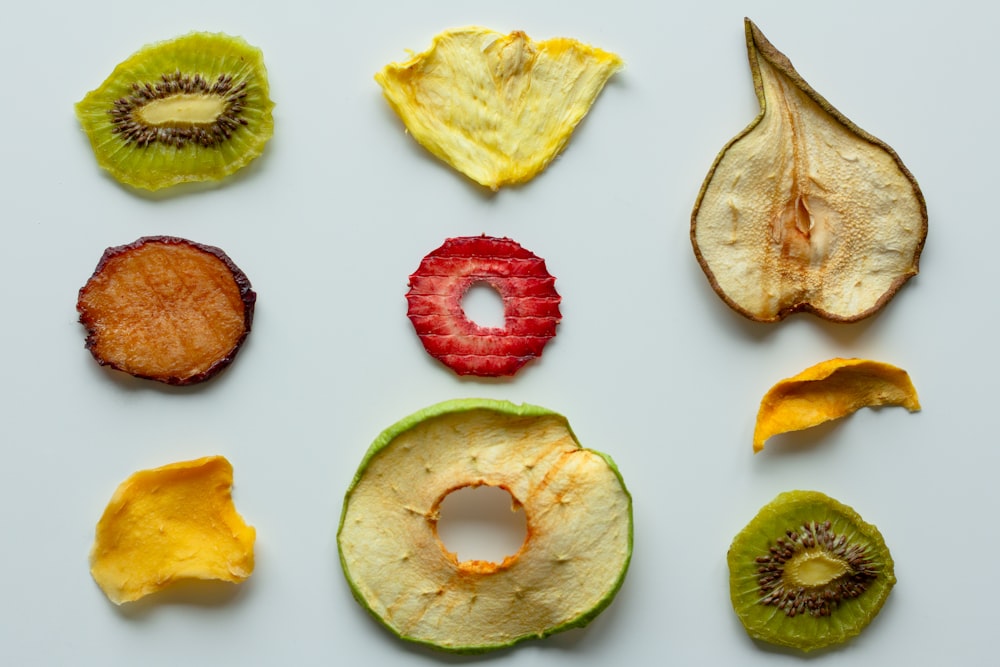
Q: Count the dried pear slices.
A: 1